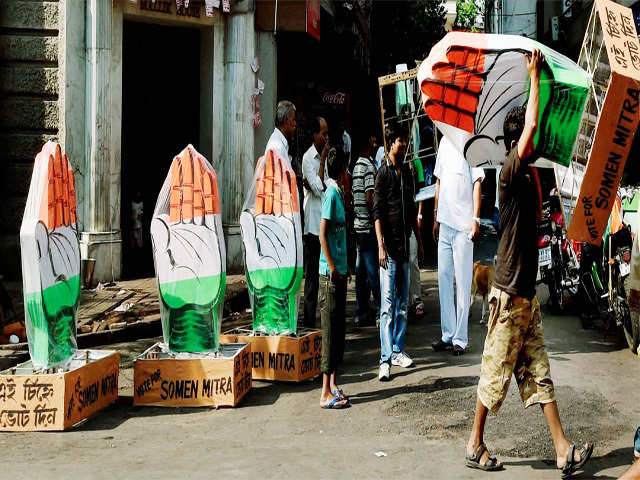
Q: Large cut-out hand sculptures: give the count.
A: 4